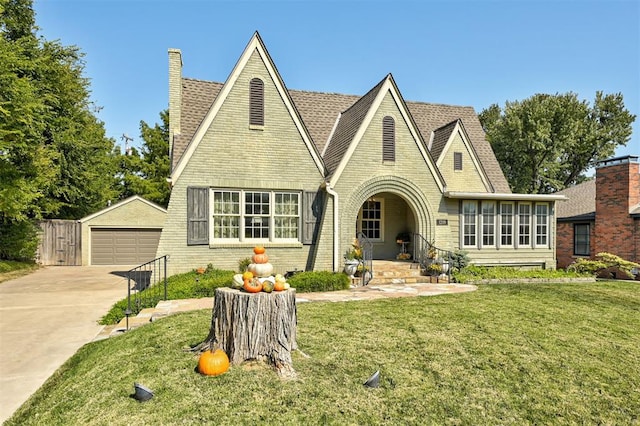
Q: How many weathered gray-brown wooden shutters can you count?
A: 2